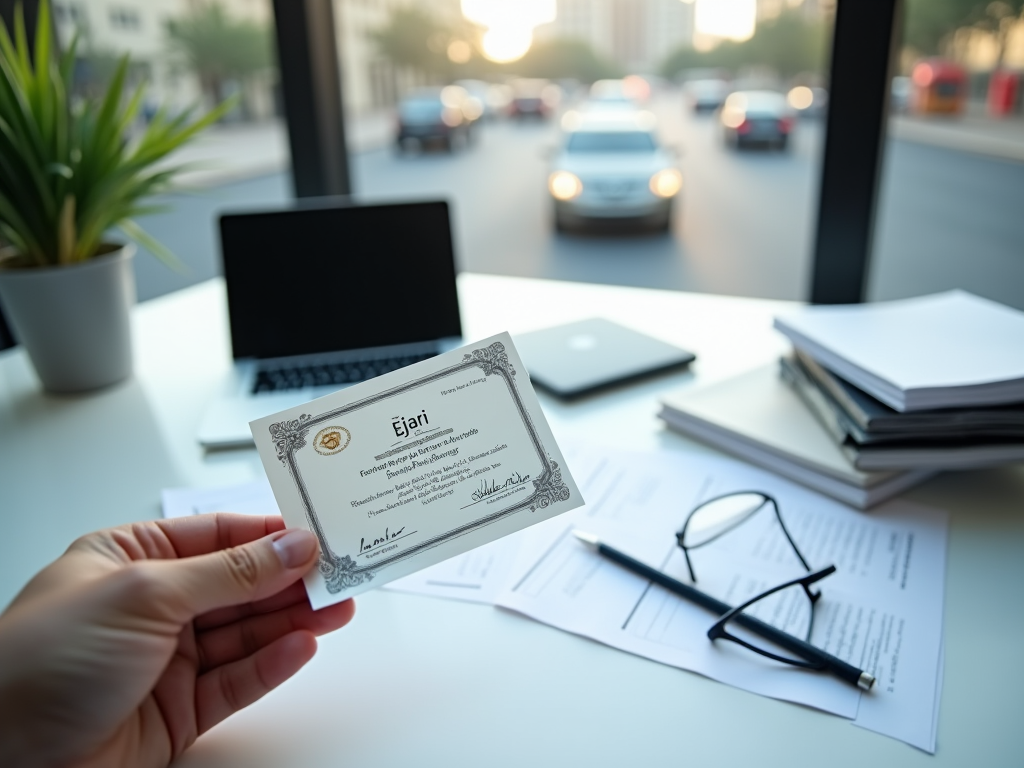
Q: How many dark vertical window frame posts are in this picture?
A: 2